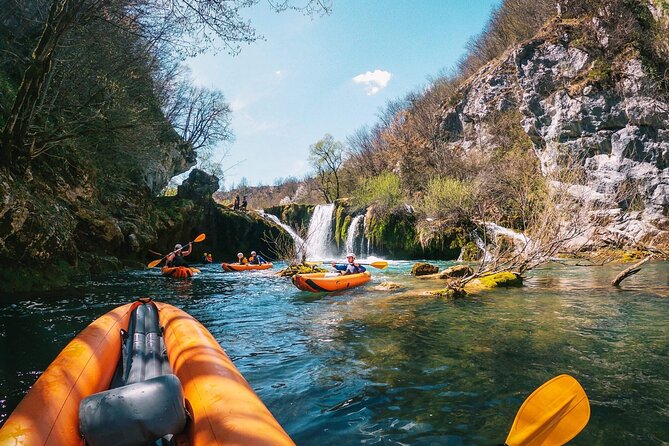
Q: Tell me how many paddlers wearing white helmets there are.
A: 4